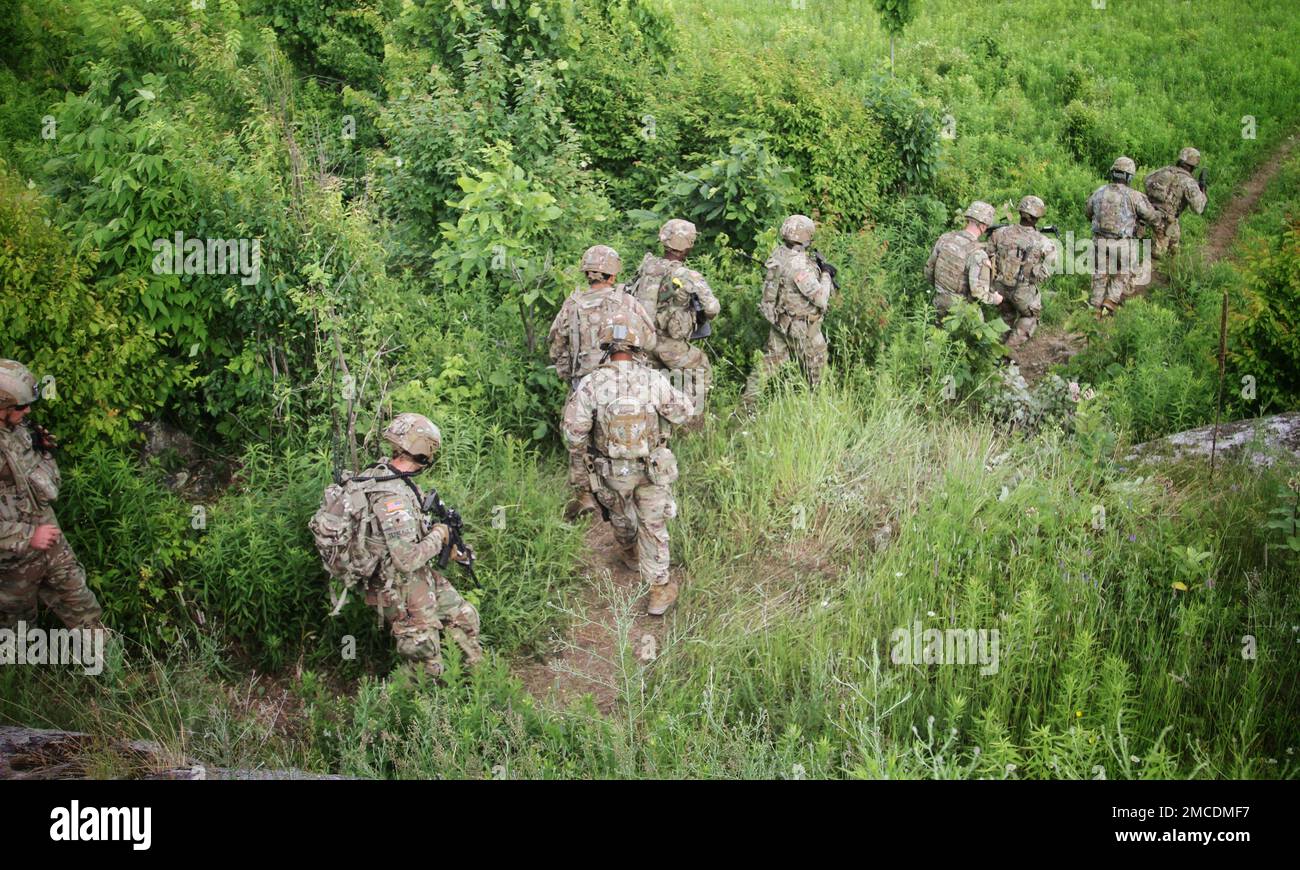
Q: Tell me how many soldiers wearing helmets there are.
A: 10